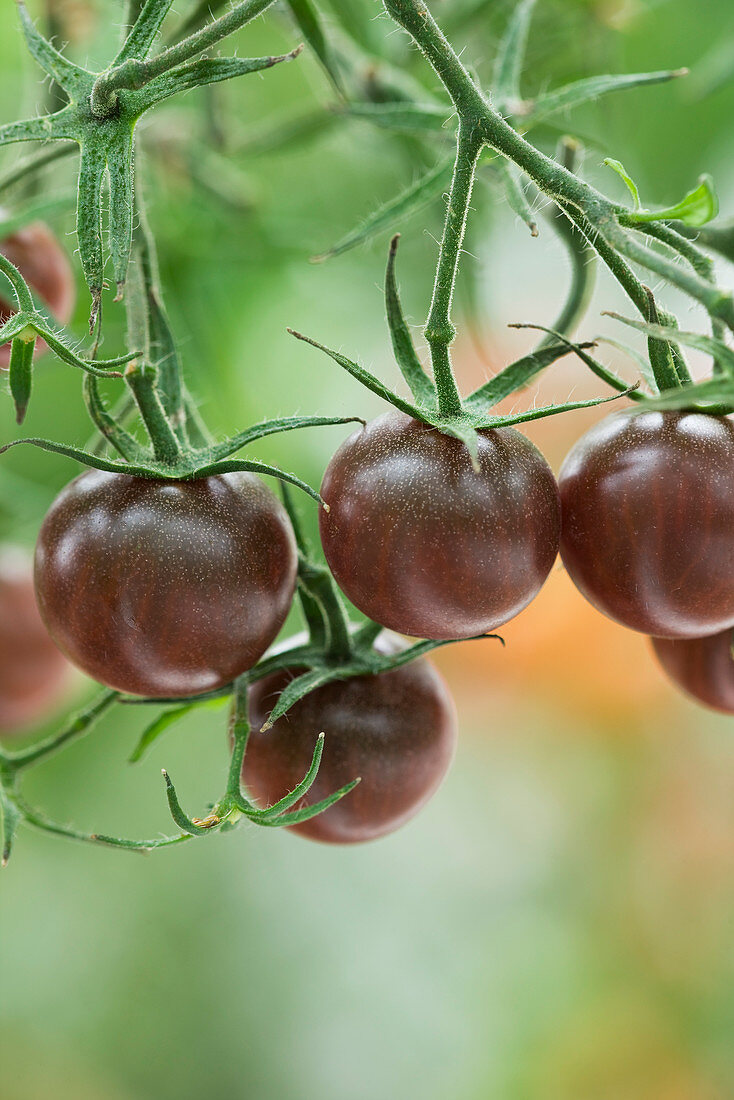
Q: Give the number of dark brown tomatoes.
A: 5